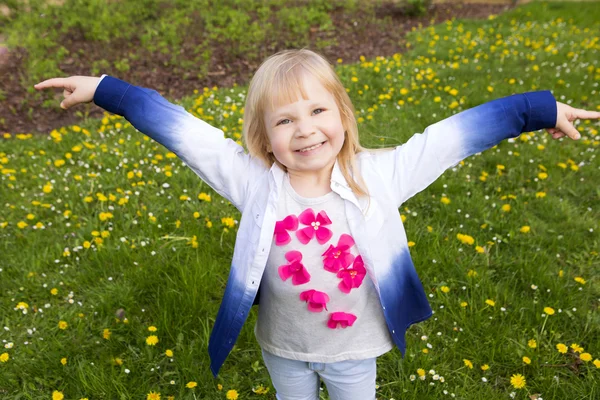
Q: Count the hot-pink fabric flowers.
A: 7